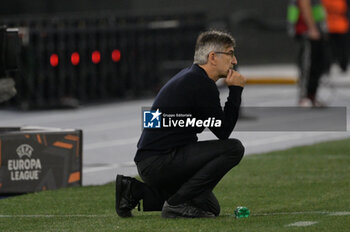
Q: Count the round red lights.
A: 4